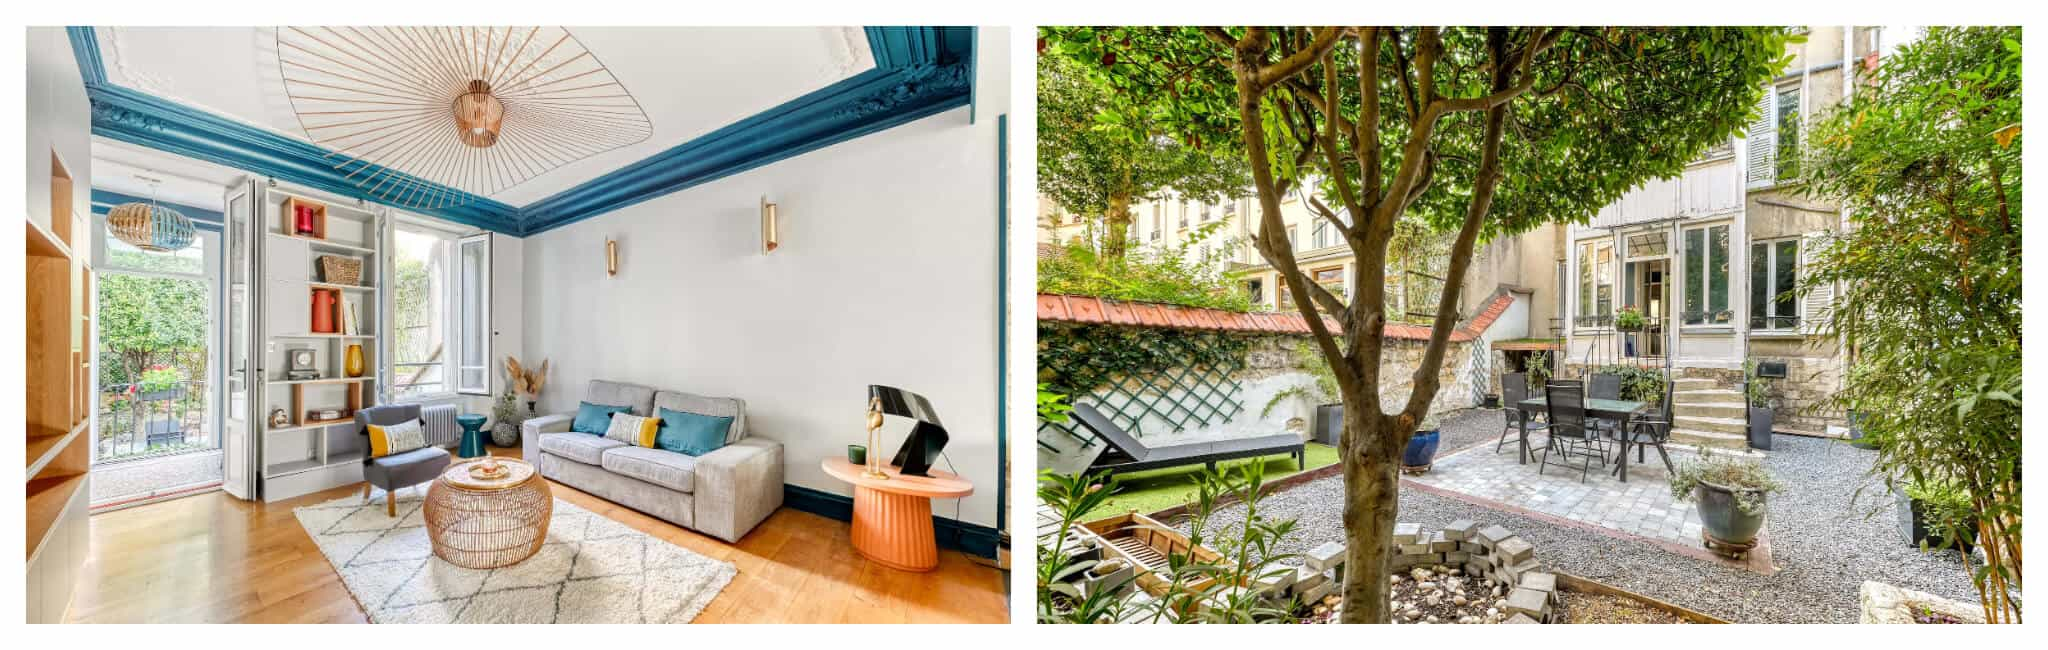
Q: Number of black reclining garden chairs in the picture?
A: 1